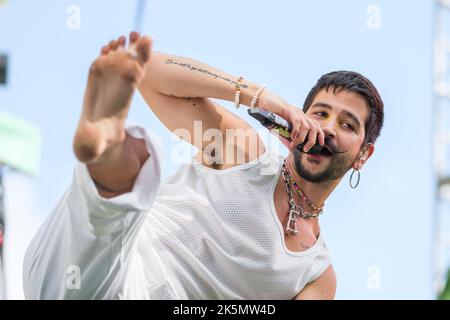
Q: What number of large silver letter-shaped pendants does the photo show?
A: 1